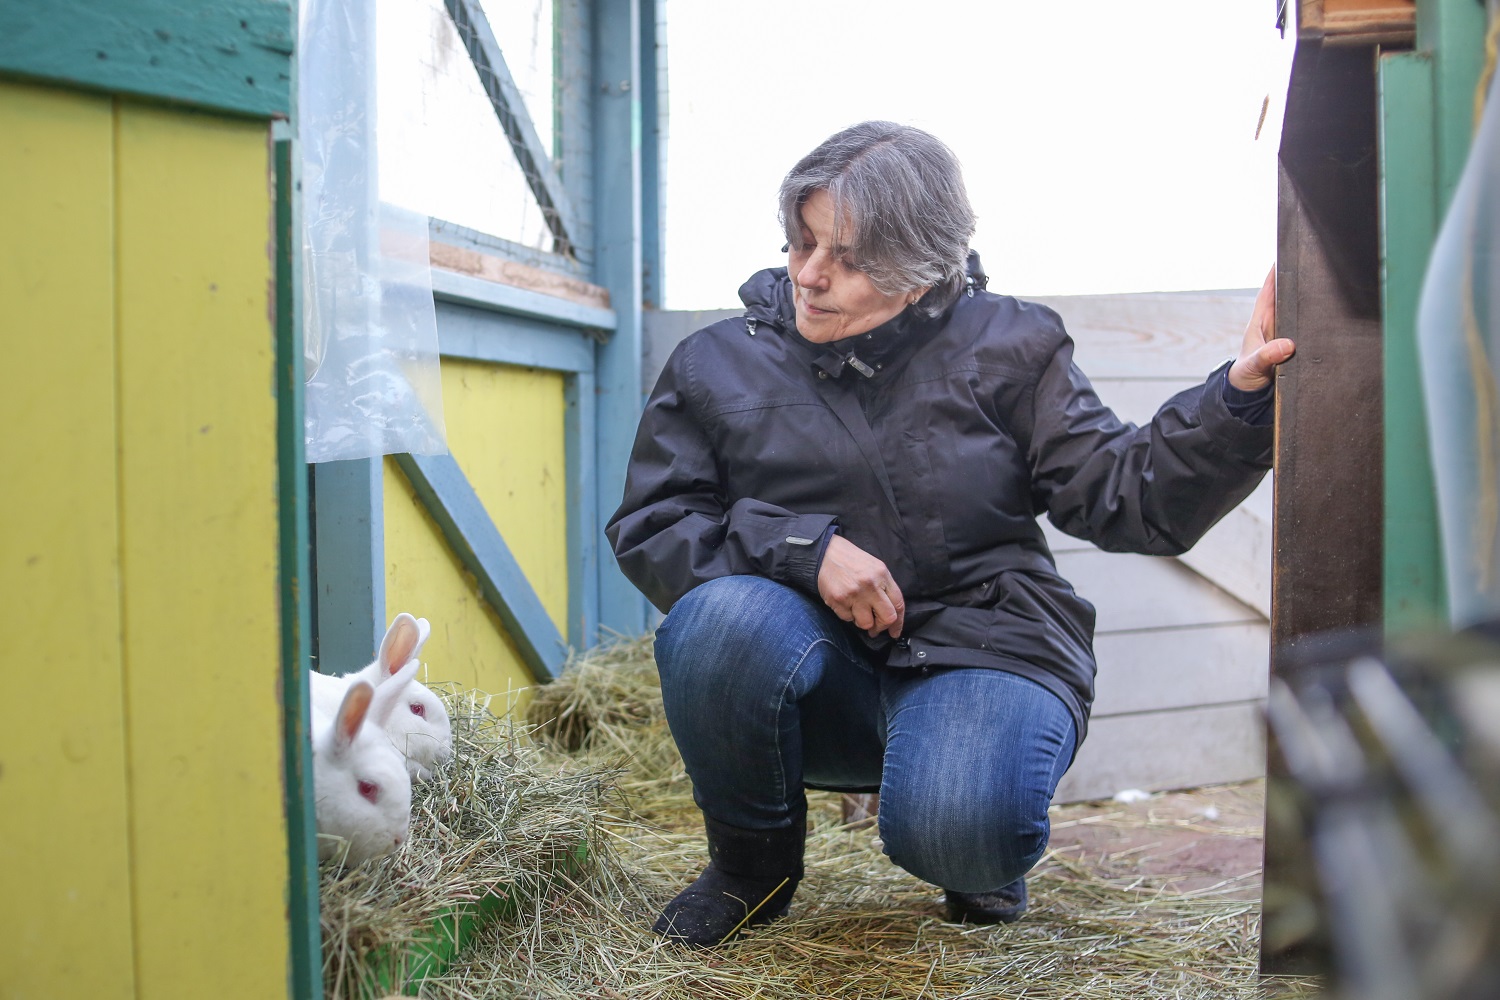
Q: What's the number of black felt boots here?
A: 2